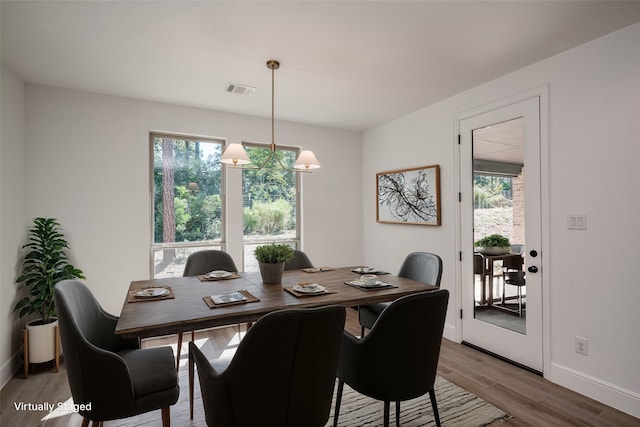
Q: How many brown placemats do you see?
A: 5